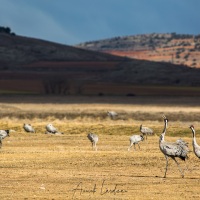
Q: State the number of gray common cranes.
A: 9